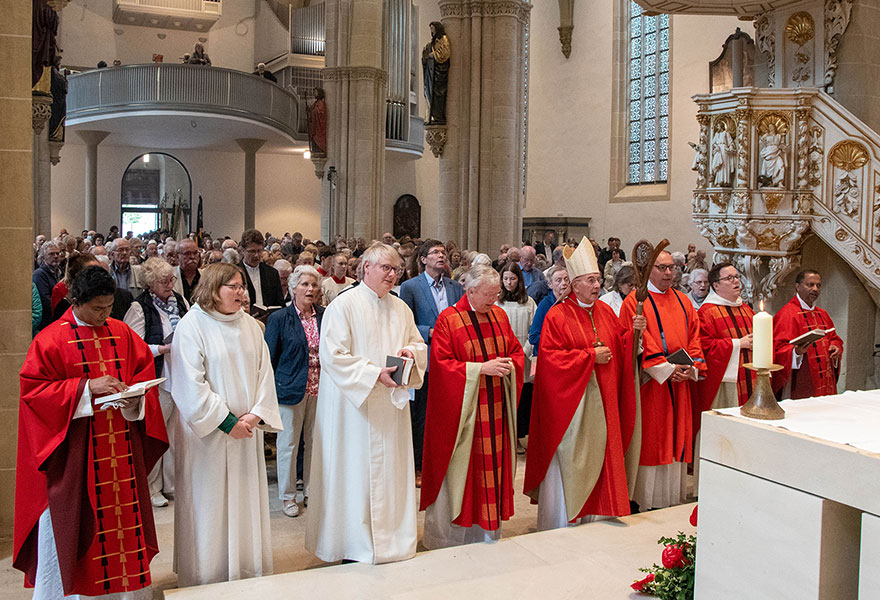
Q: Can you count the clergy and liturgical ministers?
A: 8